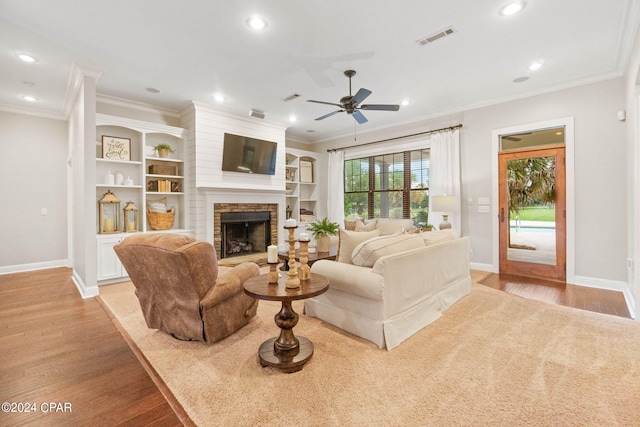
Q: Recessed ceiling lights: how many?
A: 8